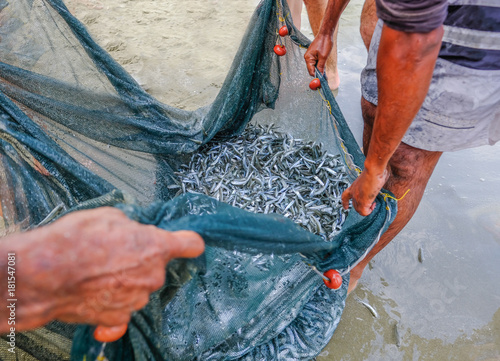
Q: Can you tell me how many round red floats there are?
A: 5